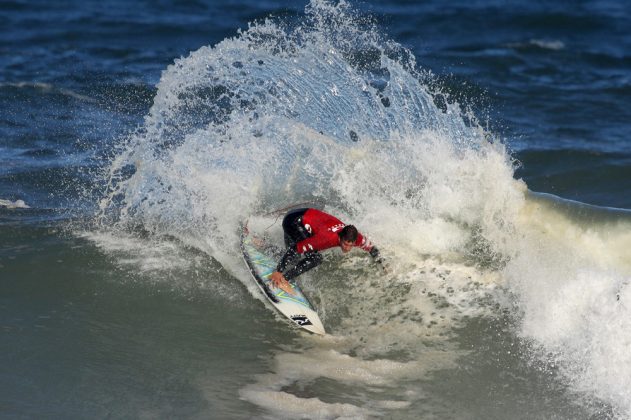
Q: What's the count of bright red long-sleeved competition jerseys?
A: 1